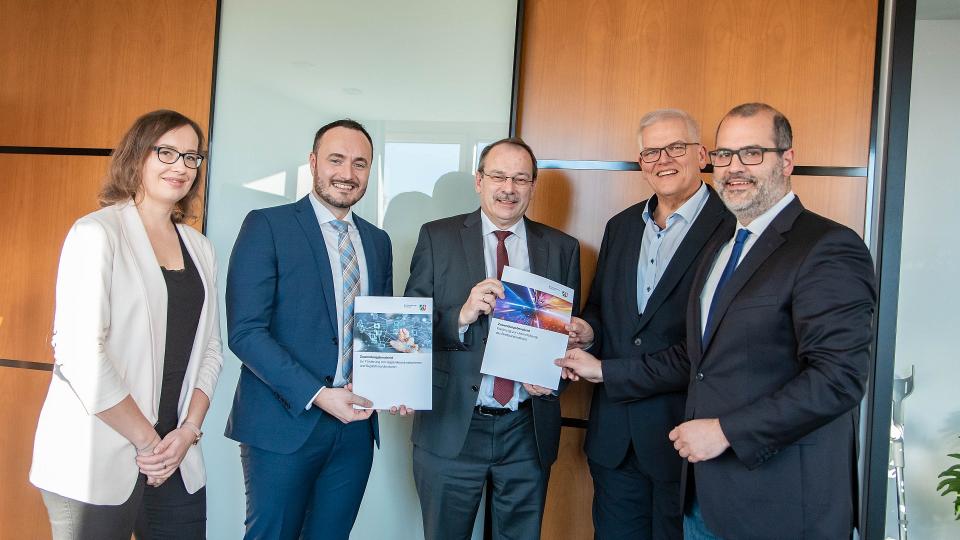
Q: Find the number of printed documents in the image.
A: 2